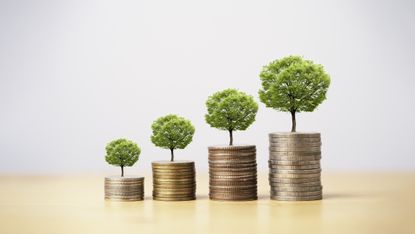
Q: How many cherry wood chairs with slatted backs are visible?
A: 0